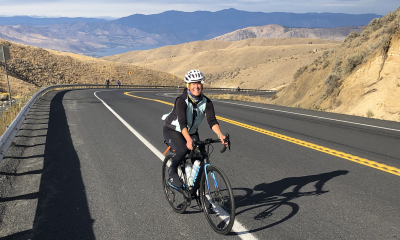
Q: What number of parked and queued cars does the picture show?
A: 0